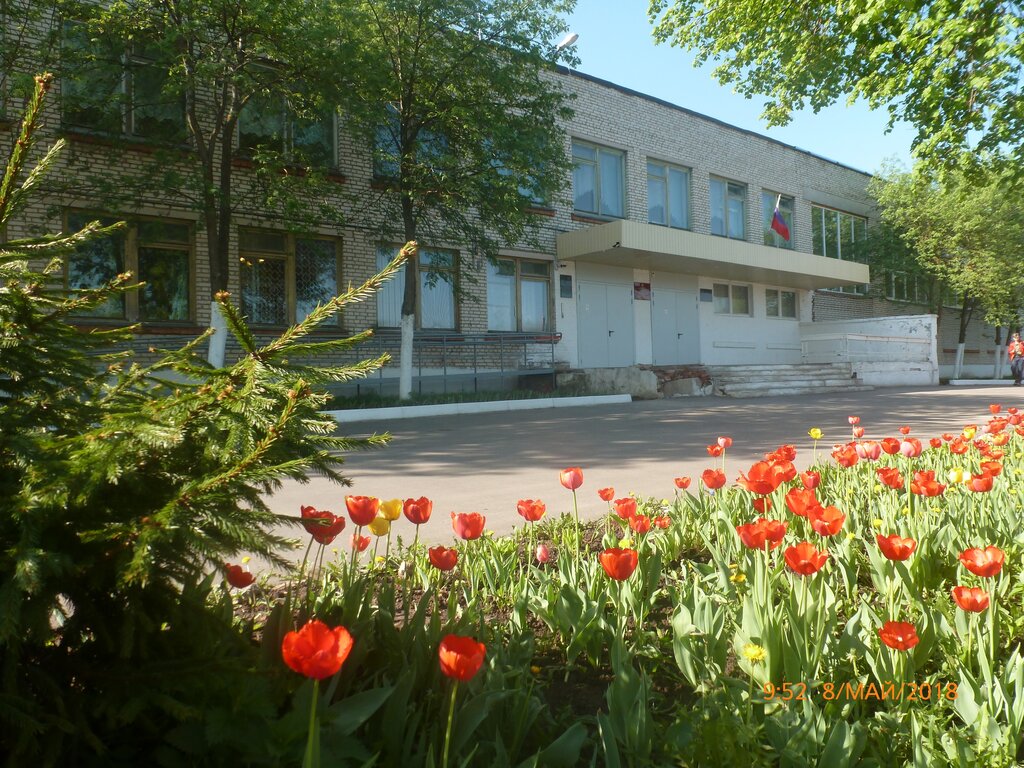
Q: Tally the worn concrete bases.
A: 1